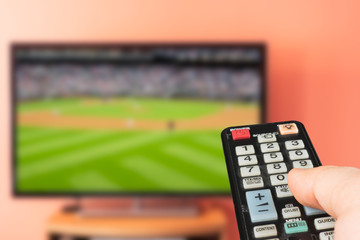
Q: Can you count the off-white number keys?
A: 10